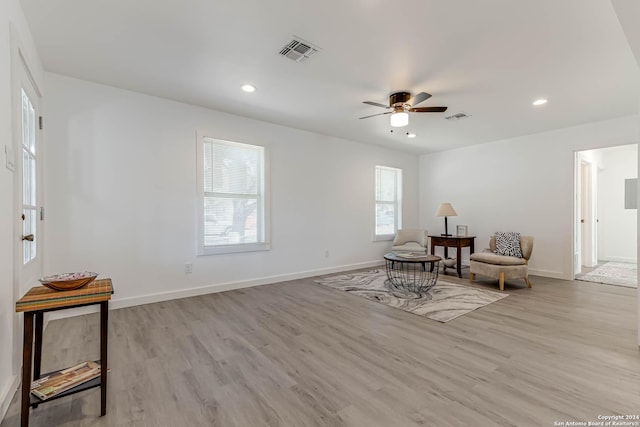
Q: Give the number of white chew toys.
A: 0